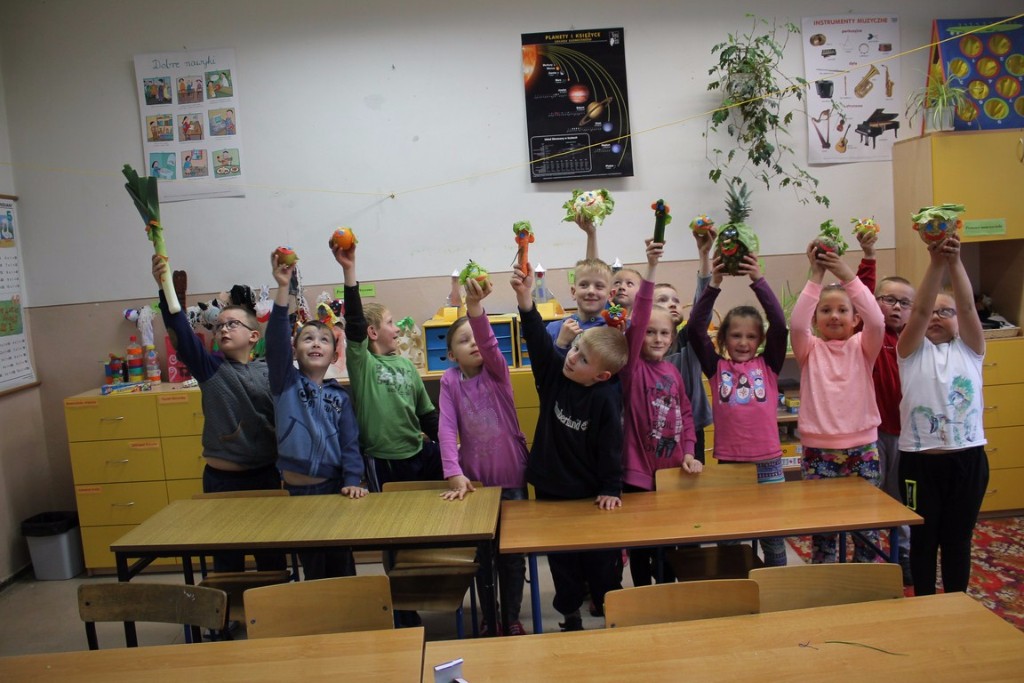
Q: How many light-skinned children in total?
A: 13